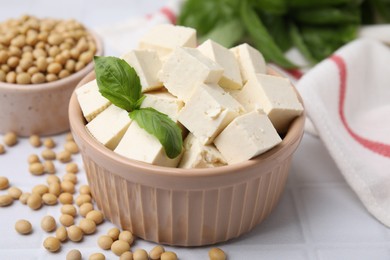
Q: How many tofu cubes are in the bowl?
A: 13